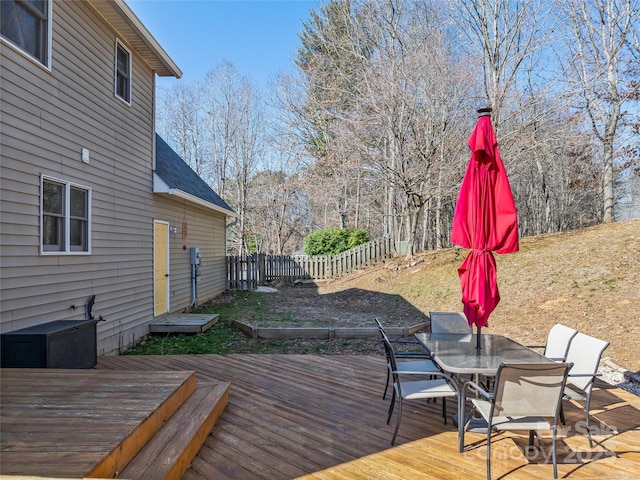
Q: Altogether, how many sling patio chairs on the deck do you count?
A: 6